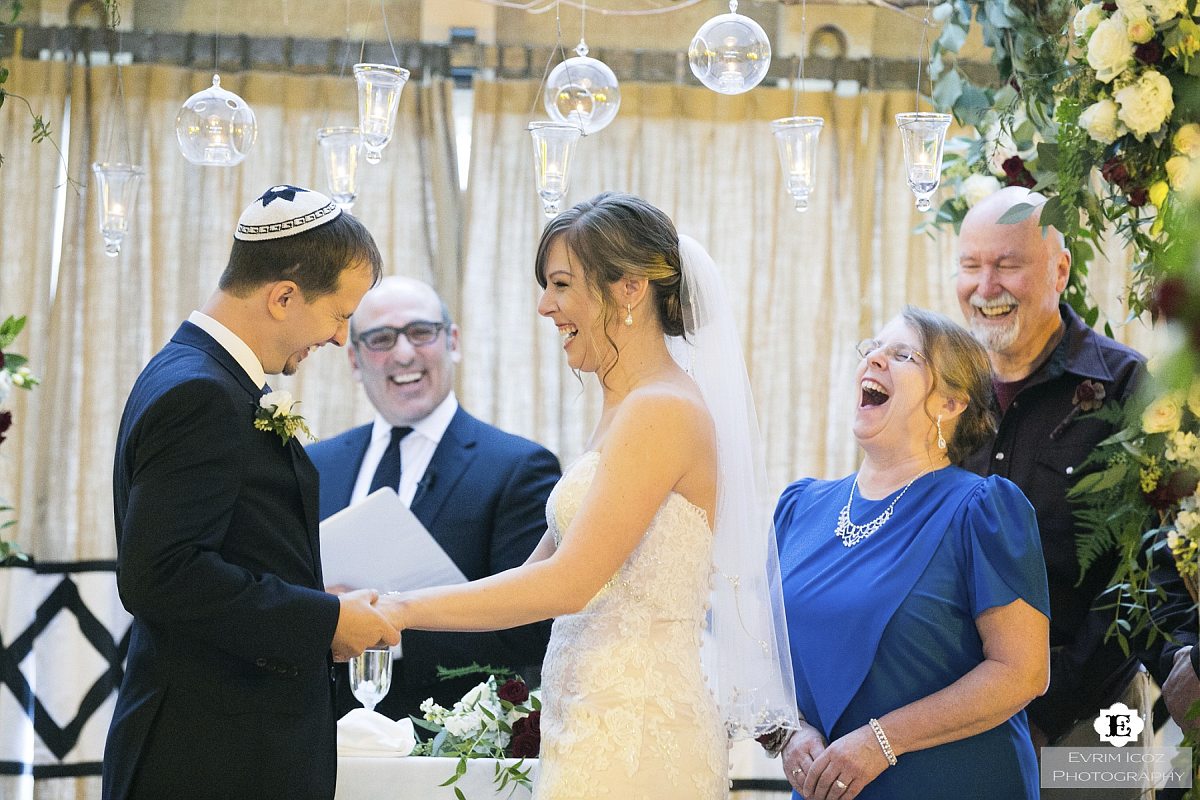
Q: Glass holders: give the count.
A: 9